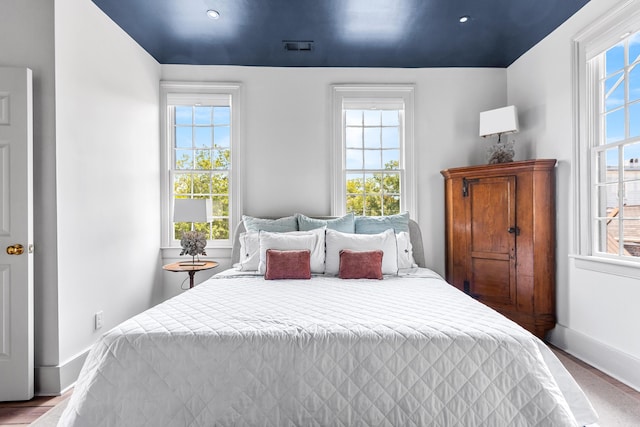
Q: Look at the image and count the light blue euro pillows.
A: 3